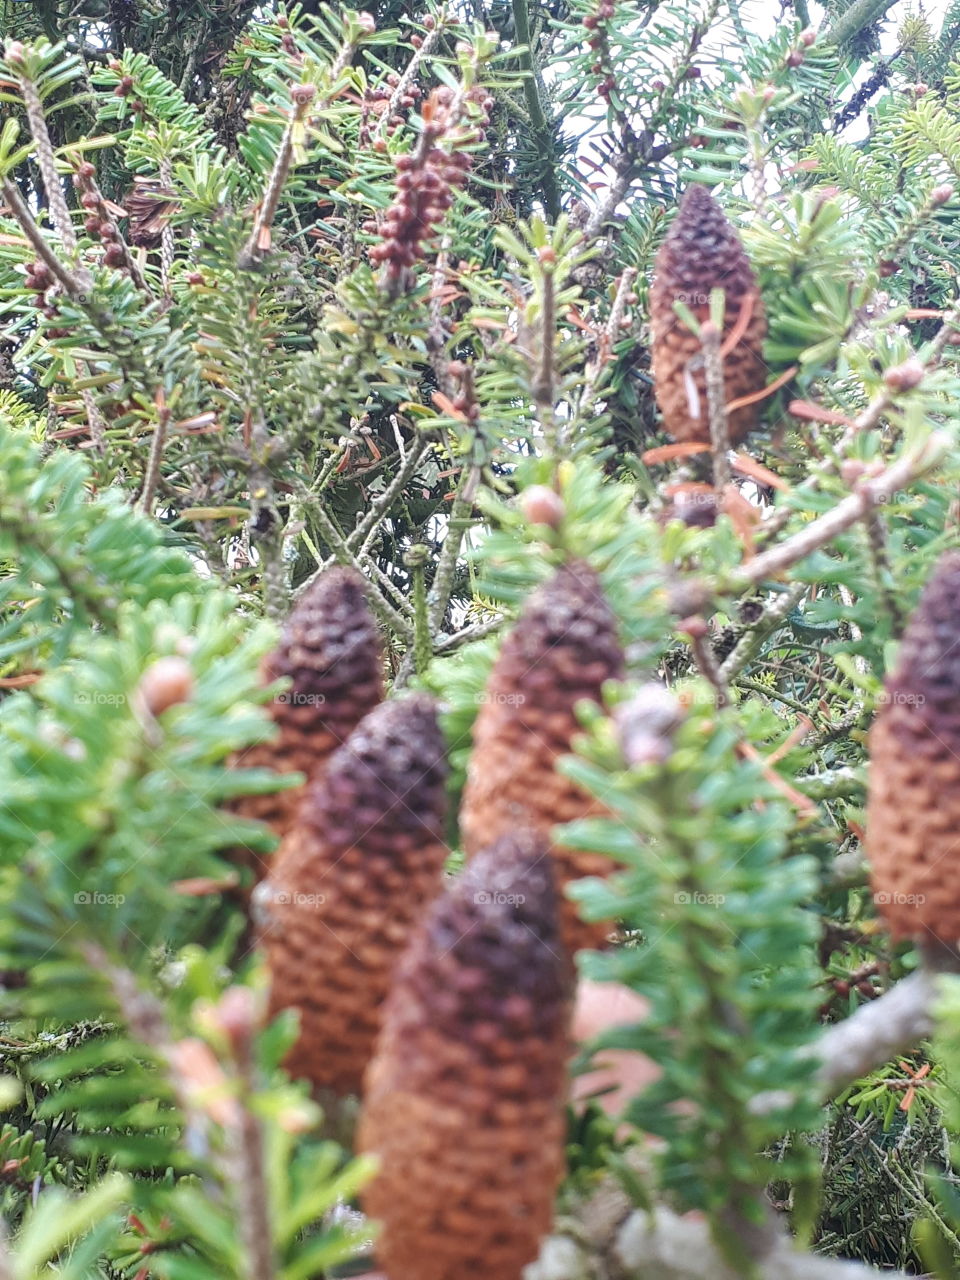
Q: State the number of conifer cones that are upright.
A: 6